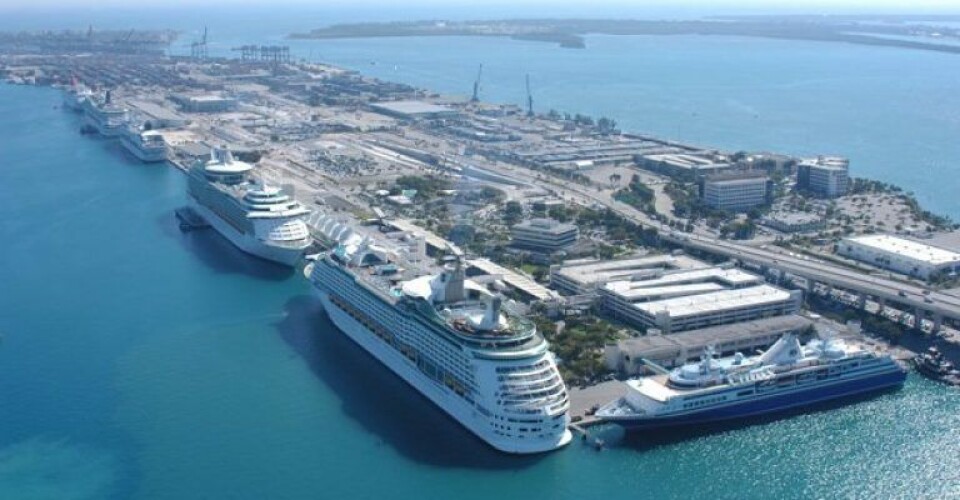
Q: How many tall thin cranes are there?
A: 2